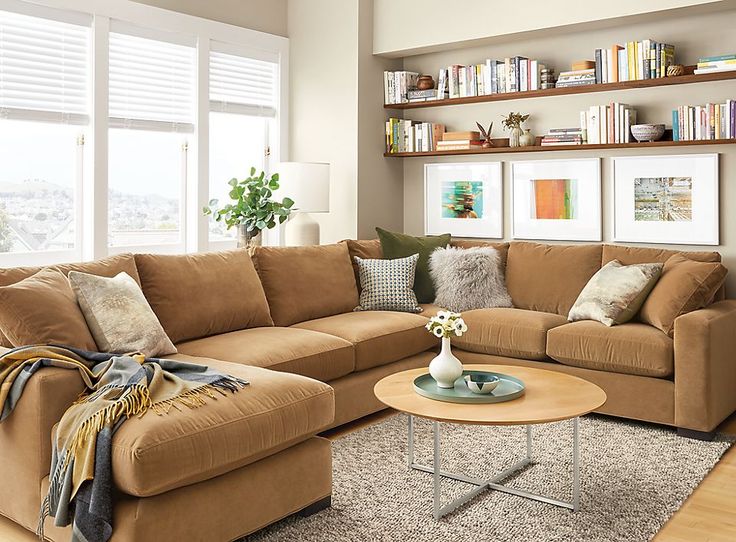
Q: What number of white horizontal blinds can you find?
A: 3